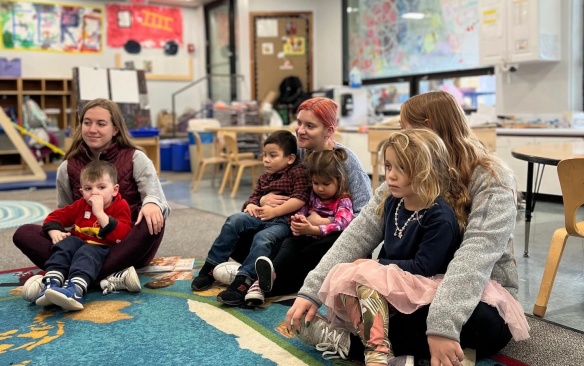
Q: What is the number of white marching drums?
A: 0